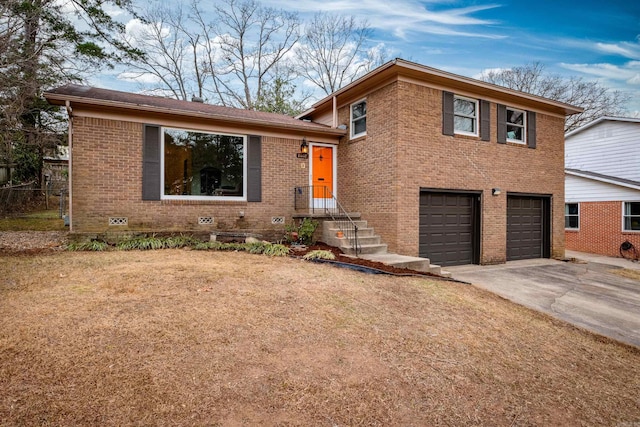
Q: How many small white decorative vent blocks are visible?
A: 3